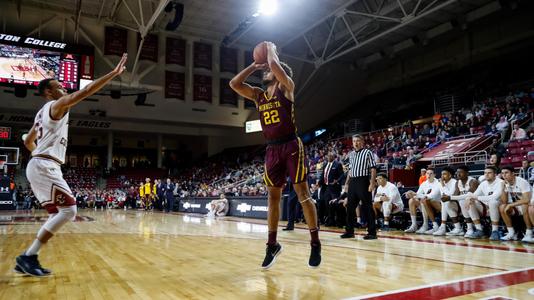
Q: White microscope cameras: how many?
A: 0